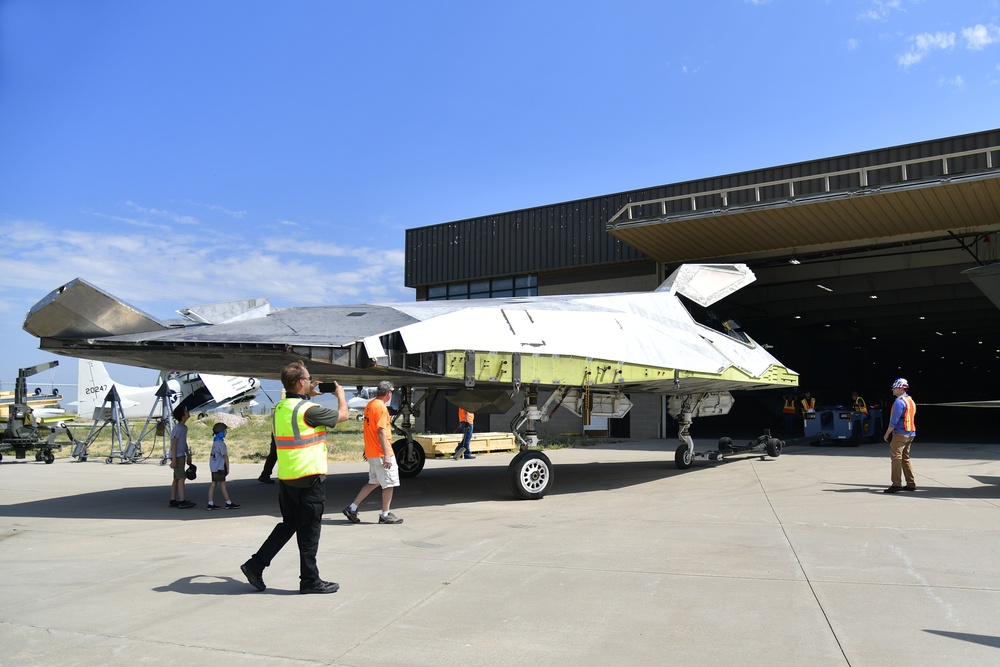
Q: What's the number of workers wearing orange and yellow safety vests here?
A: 5